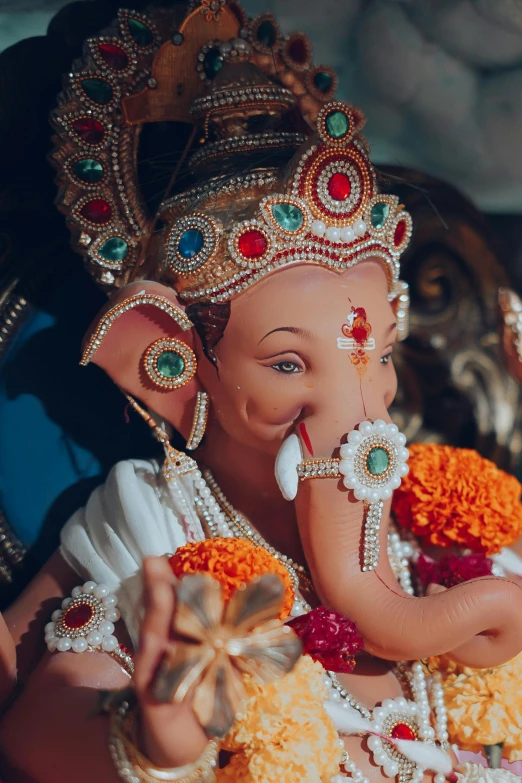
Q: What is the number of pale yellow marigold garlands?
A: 2